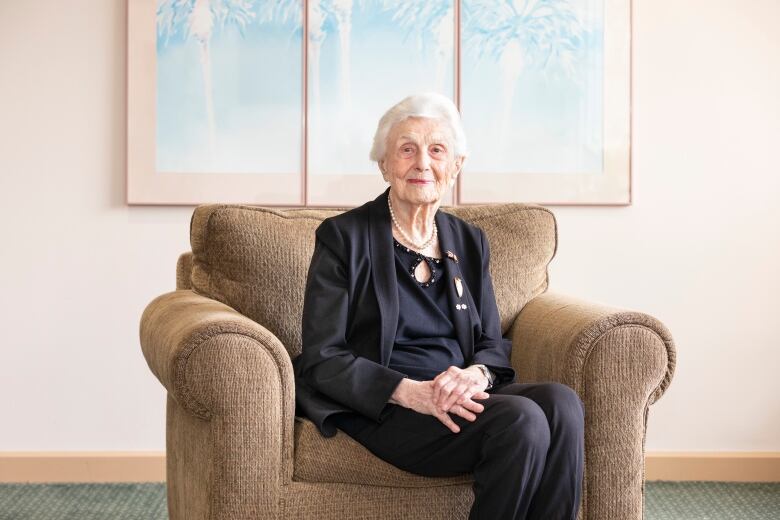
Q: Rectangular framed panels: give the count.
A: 3